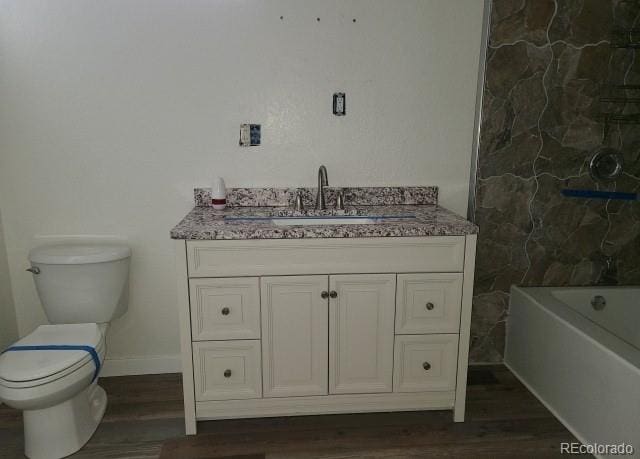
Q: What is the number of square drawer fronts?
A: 4